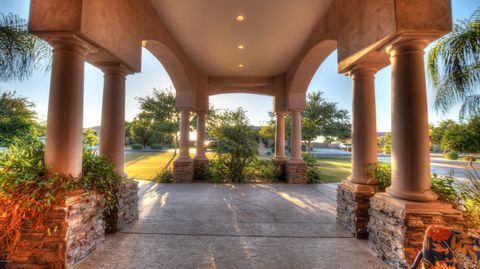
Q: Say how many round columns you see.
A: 8